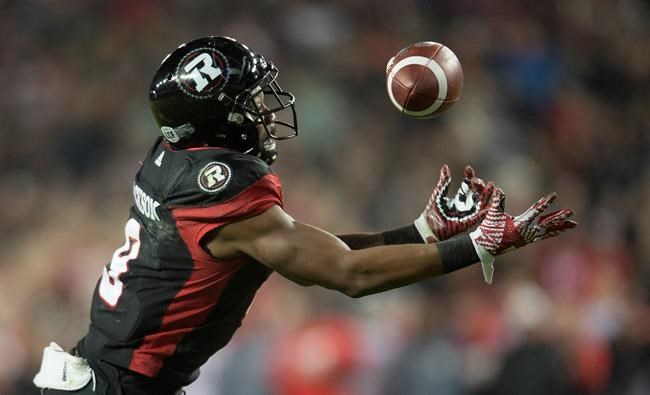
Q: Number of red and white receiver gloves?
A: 2